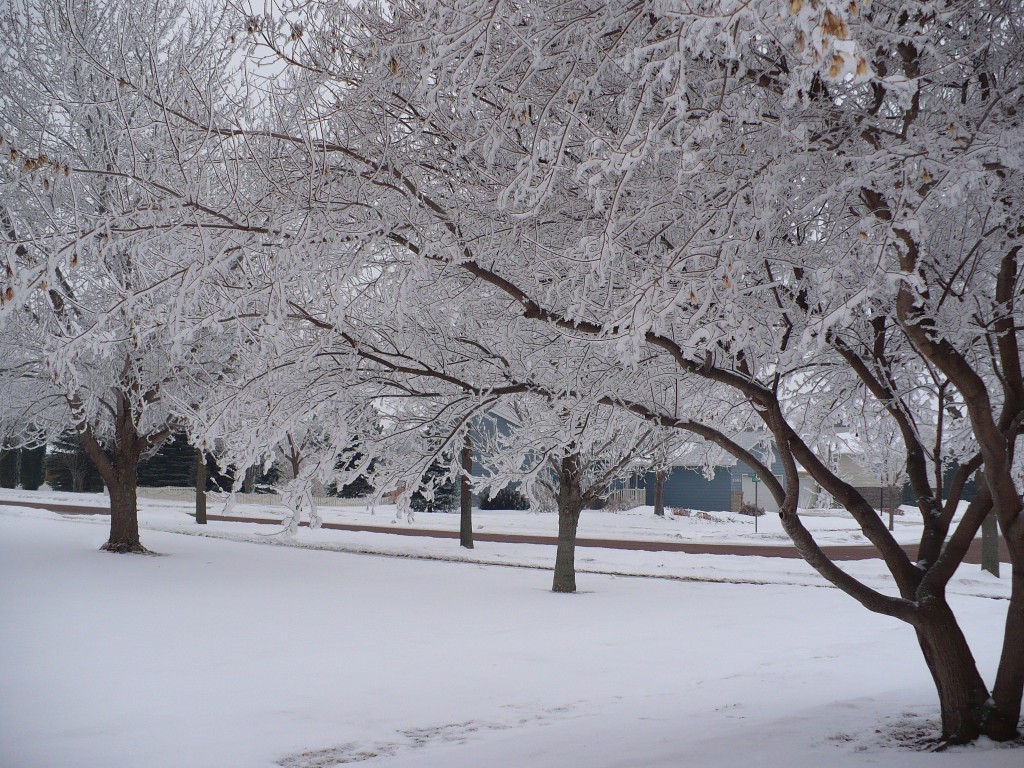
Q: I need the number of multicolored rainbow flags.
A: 0